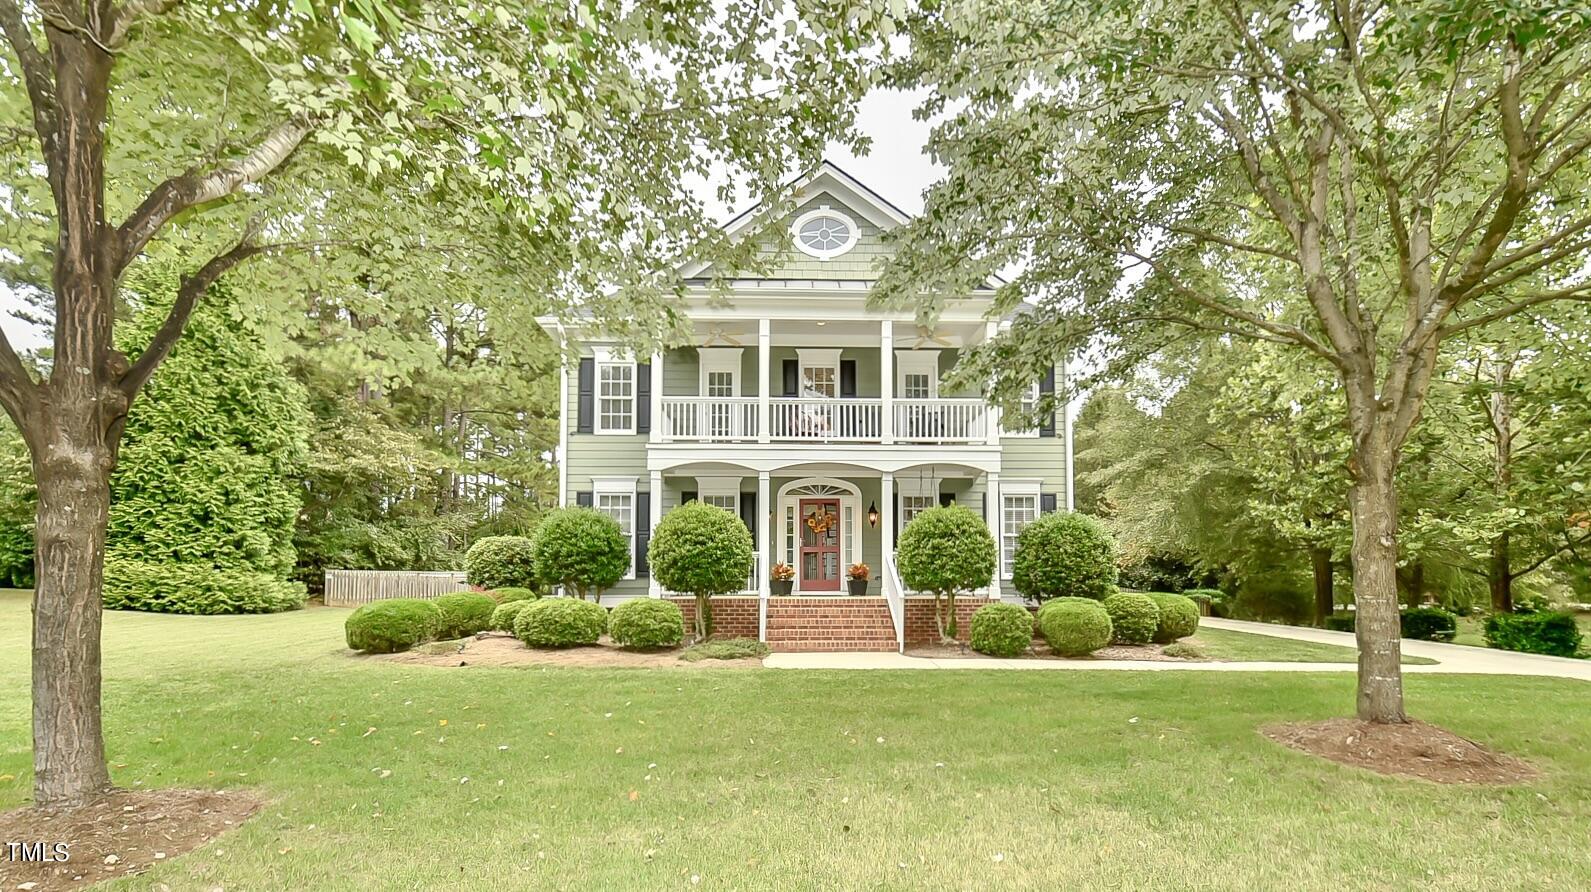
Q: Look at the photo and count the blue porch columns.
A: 0